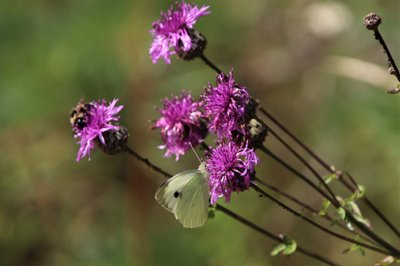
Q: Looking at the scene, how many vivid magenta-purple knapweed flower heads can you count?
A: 5